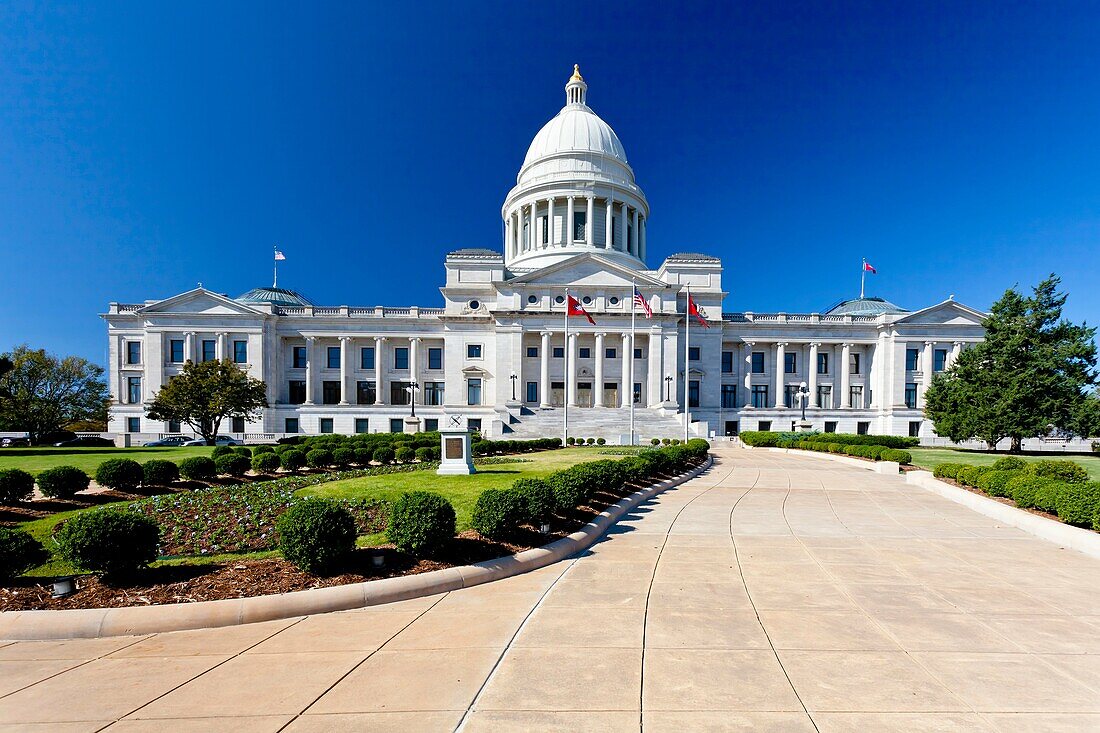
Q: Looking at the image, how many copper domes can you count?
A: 2